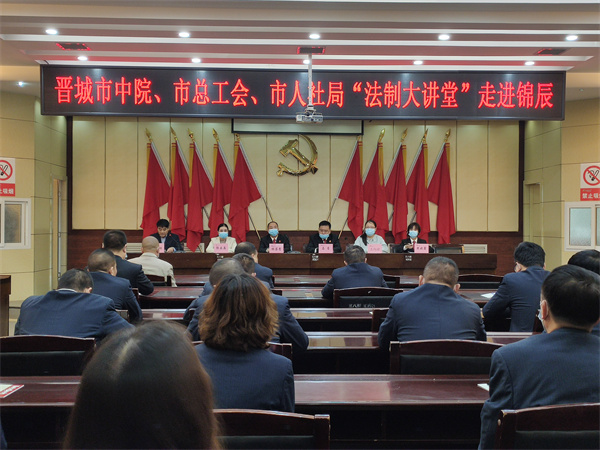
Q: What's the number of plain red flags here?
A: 10